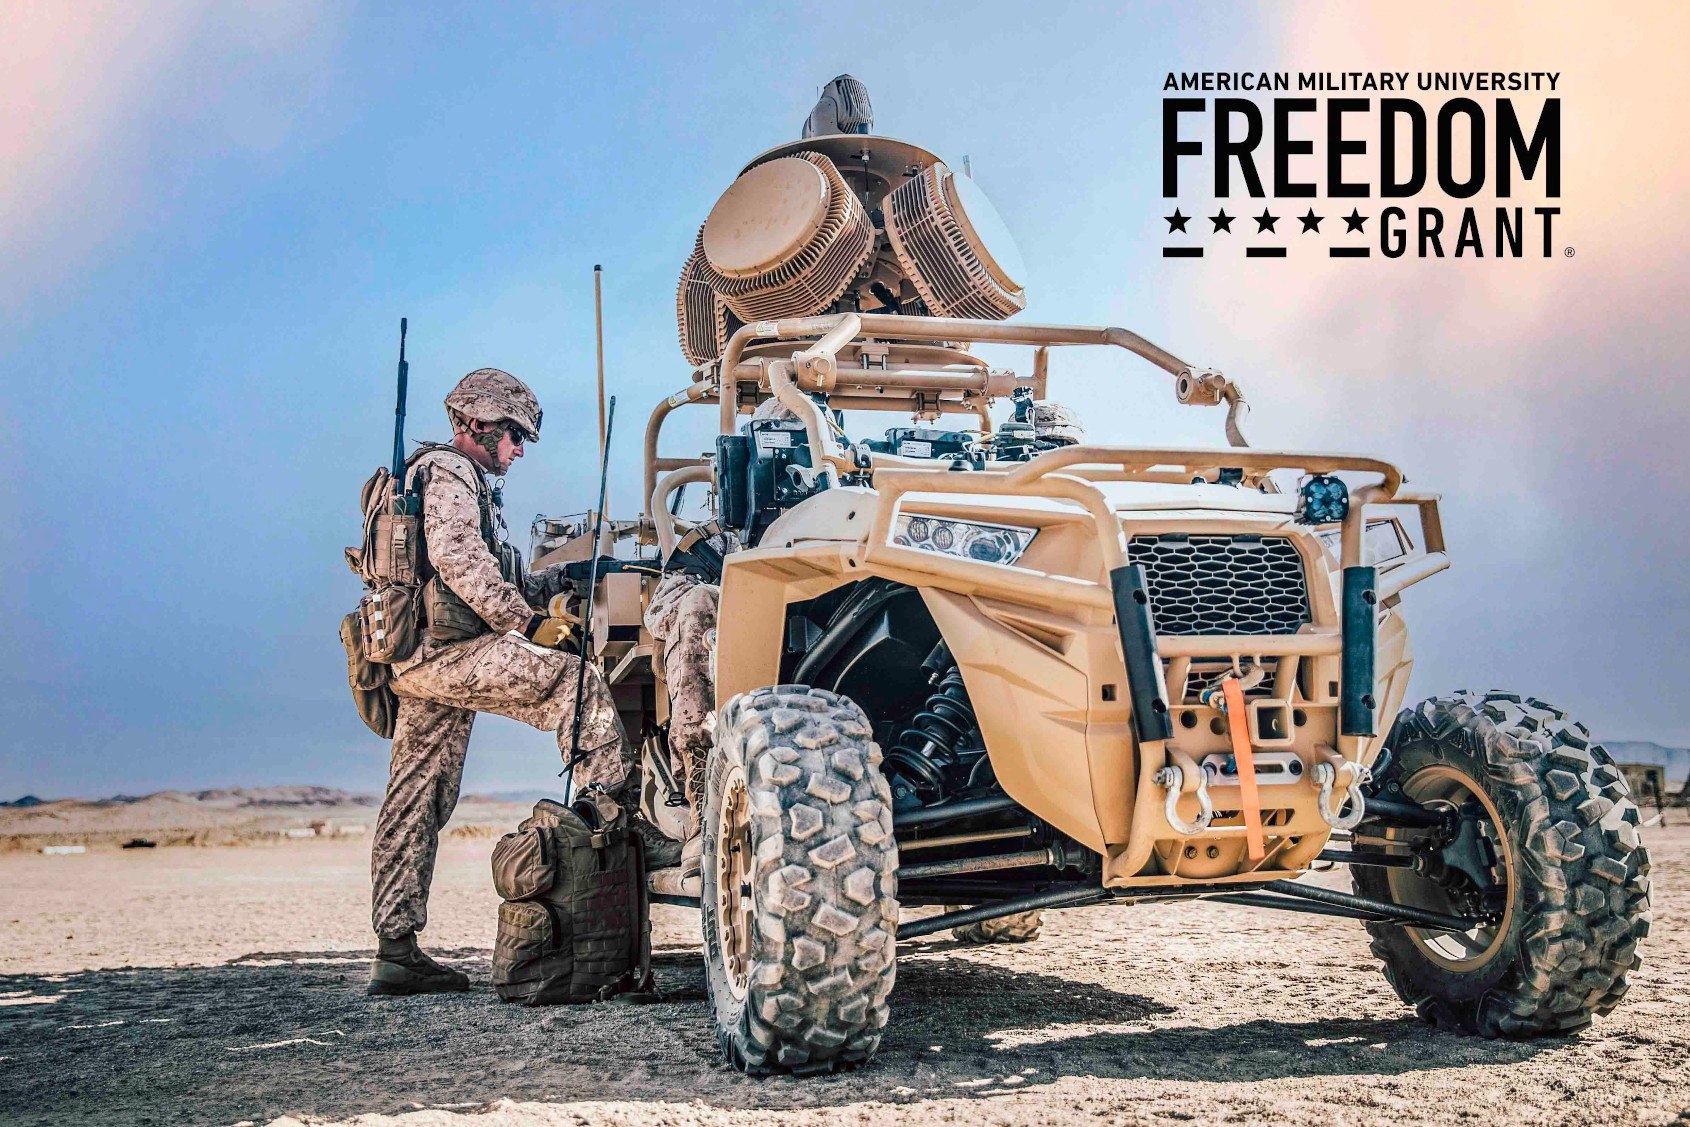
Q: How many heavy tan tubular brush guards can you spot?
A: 1